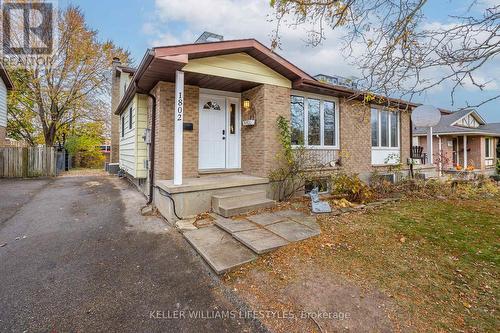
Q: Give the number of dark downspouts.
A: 2